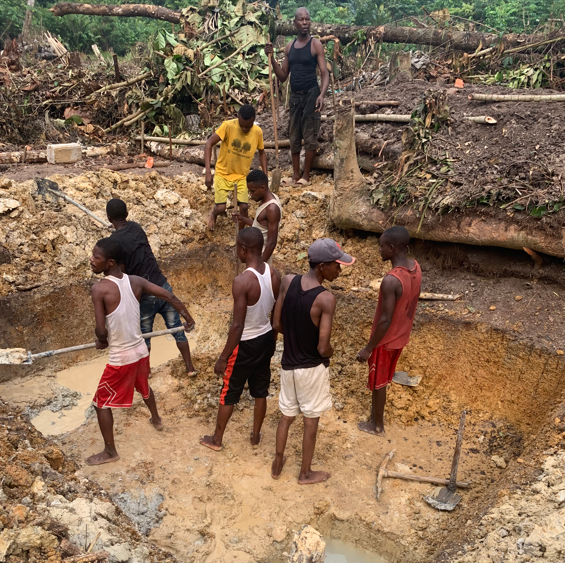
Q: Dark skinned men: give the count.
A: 8